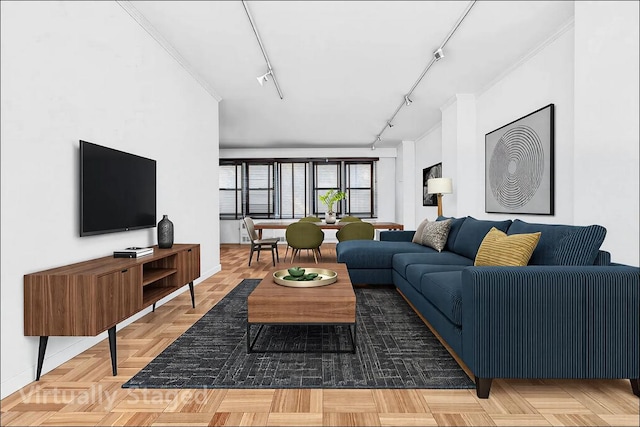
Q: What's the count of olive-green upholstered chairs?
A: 4